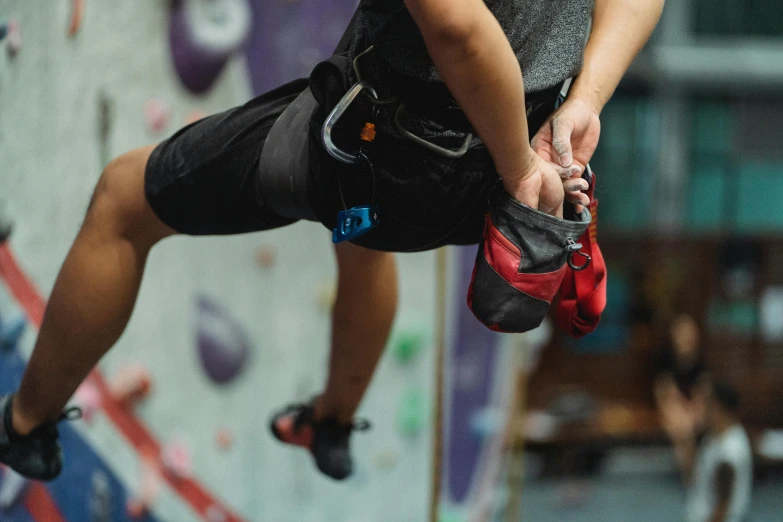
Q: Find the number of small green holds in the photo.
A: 2